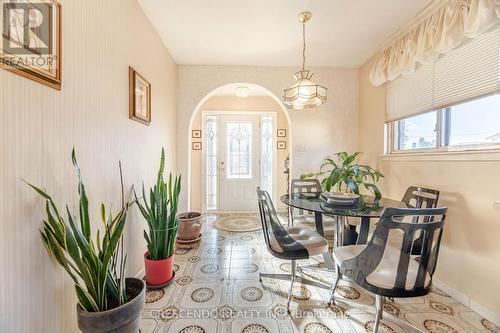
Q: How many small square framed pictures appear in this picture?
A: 4